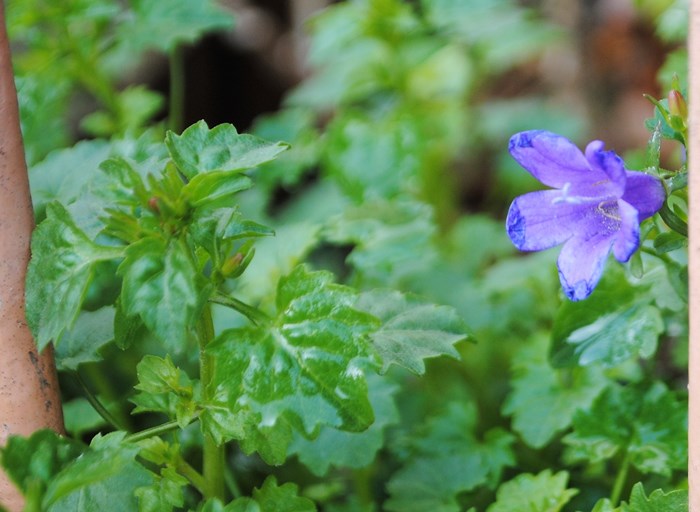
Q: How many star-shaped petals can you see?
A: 5